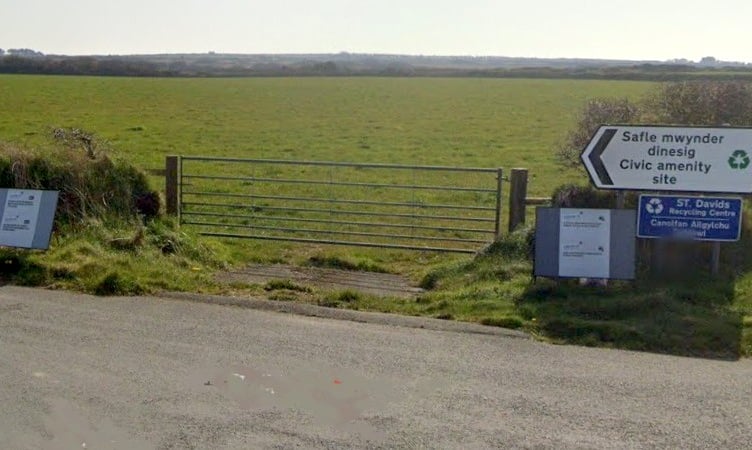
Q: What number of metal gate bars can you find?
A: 7